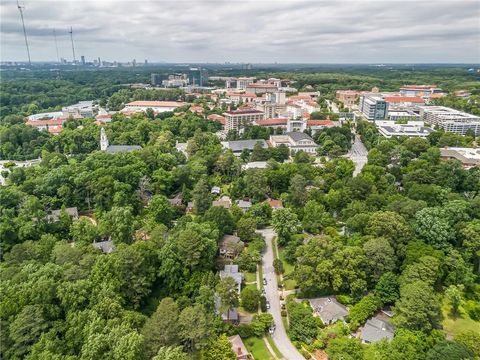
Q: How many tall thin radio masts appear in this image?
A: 3